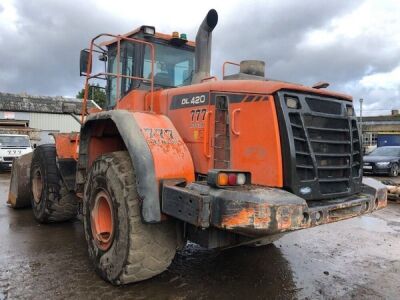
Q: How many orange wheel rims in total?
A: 2